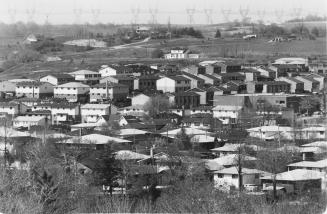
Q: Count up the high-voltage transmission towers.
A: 13